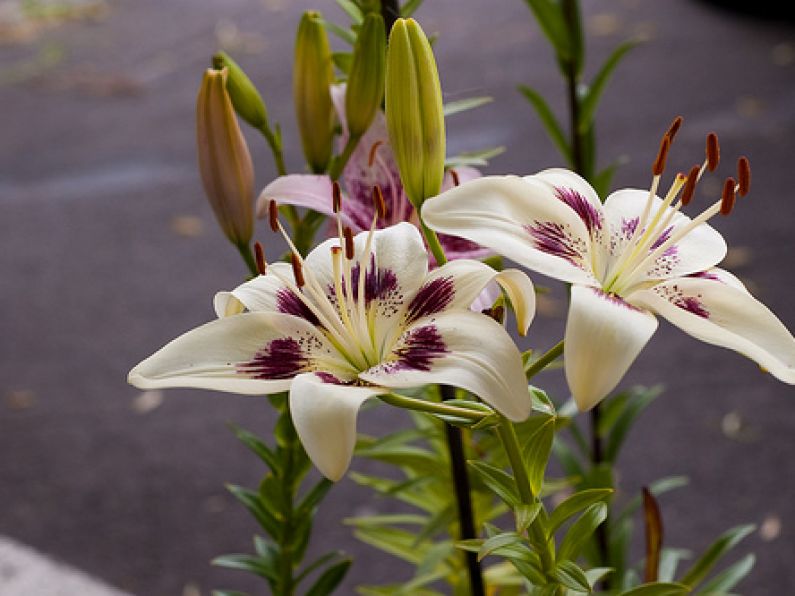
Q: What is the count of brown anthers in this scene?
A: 14